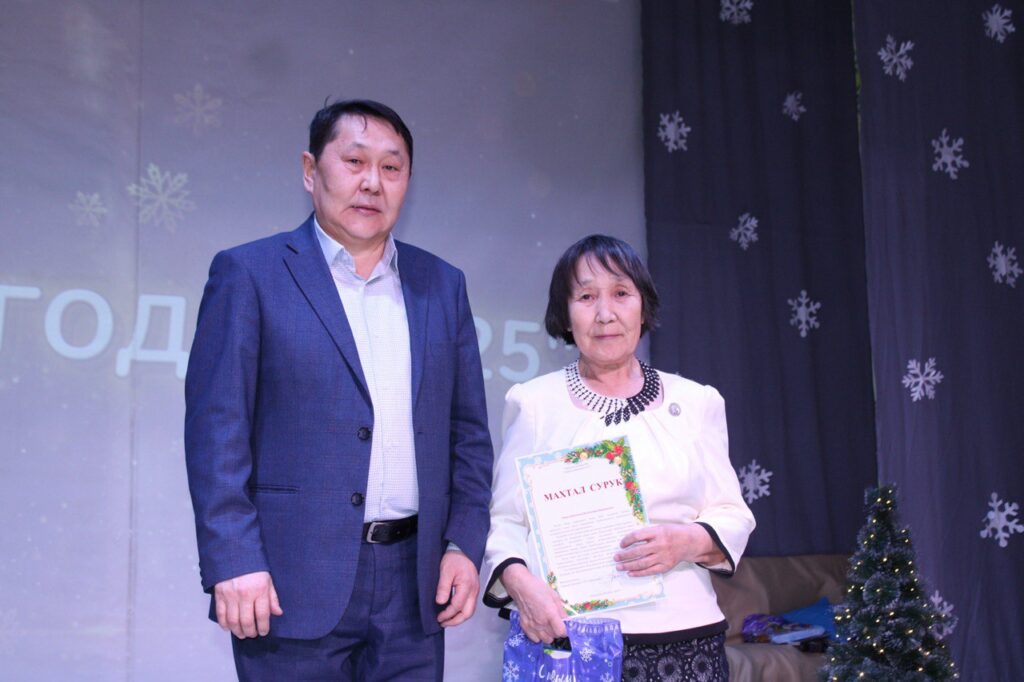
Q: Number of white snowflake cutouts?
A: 13